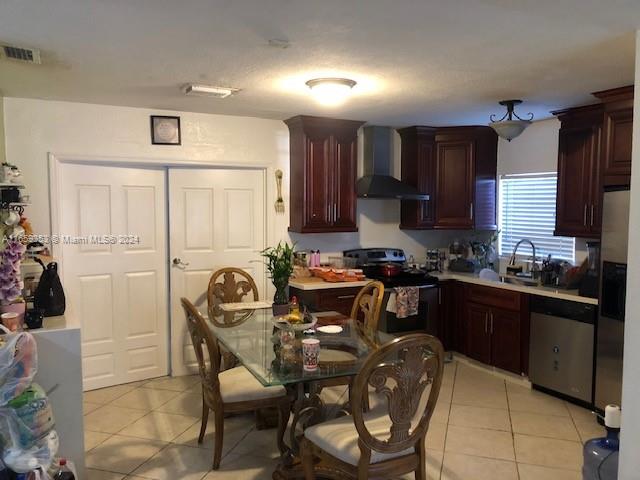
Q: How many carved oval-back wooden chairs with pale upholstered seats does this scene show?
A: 4